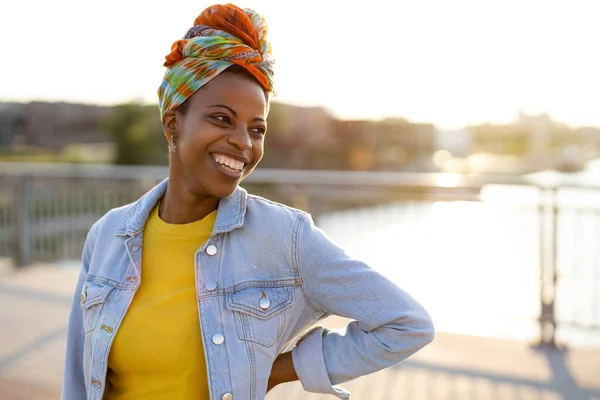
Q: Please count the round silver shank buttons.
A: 6